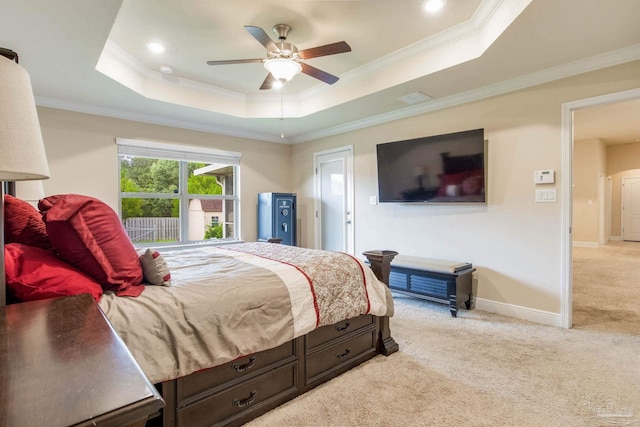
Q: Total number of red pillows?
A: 3